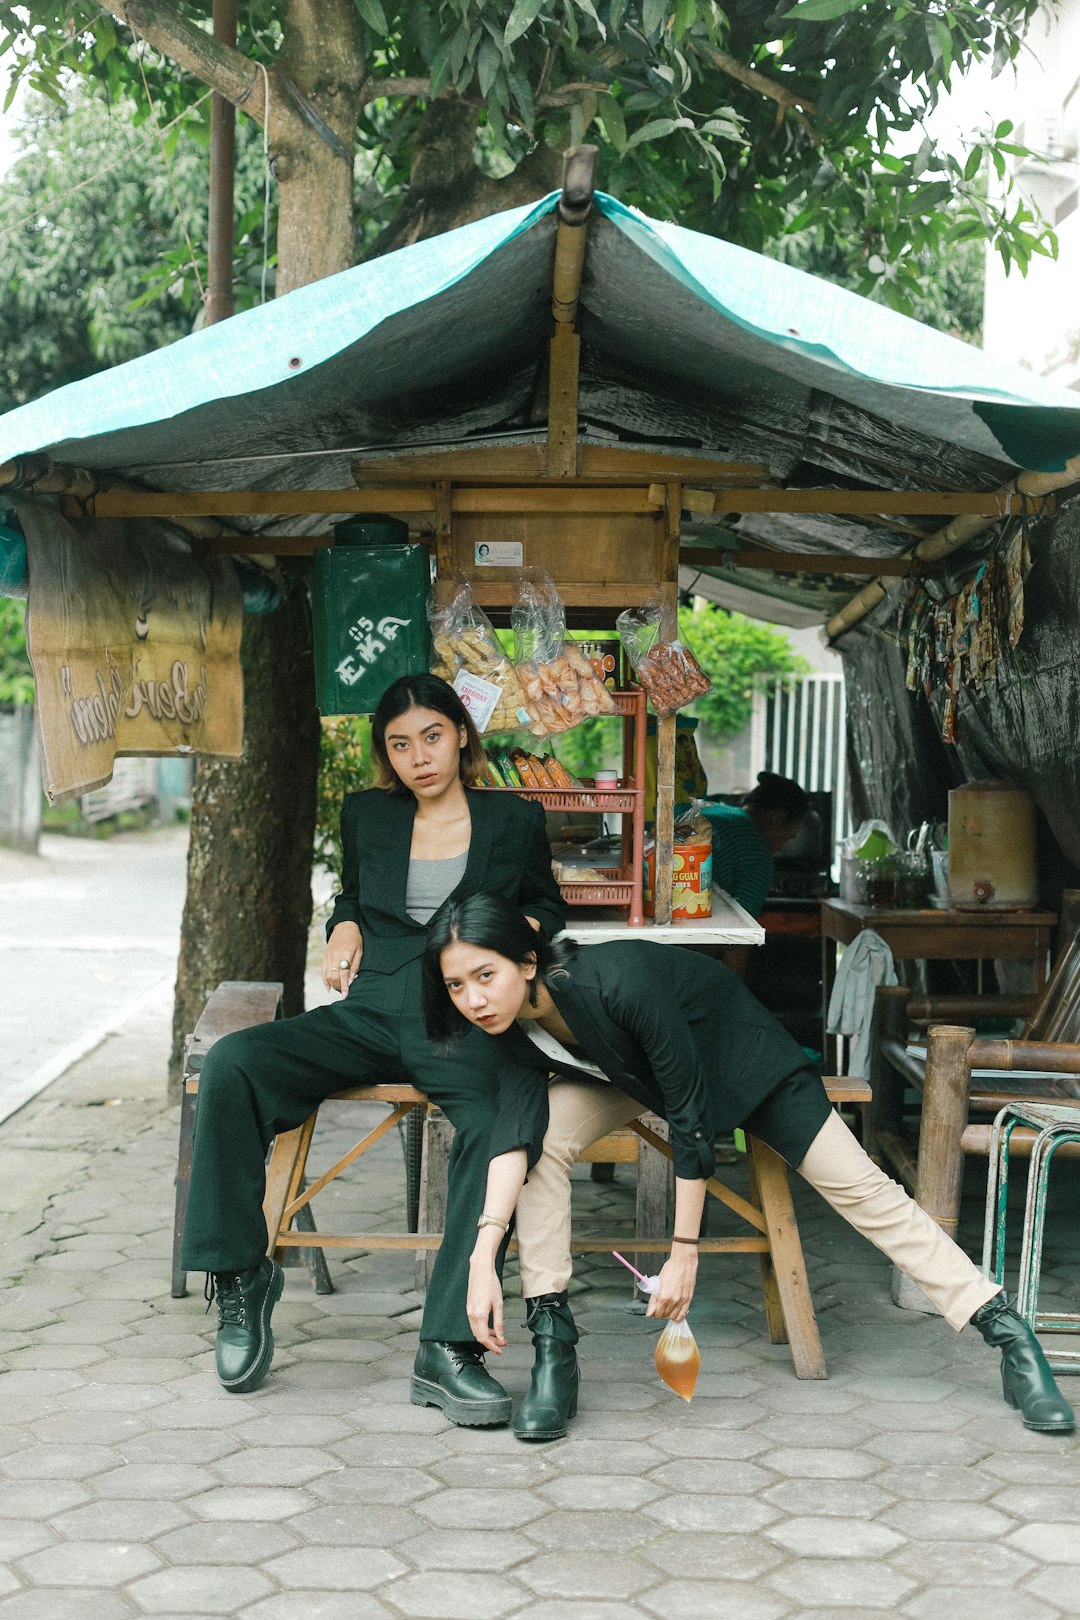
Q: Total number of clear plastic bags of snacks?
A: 3